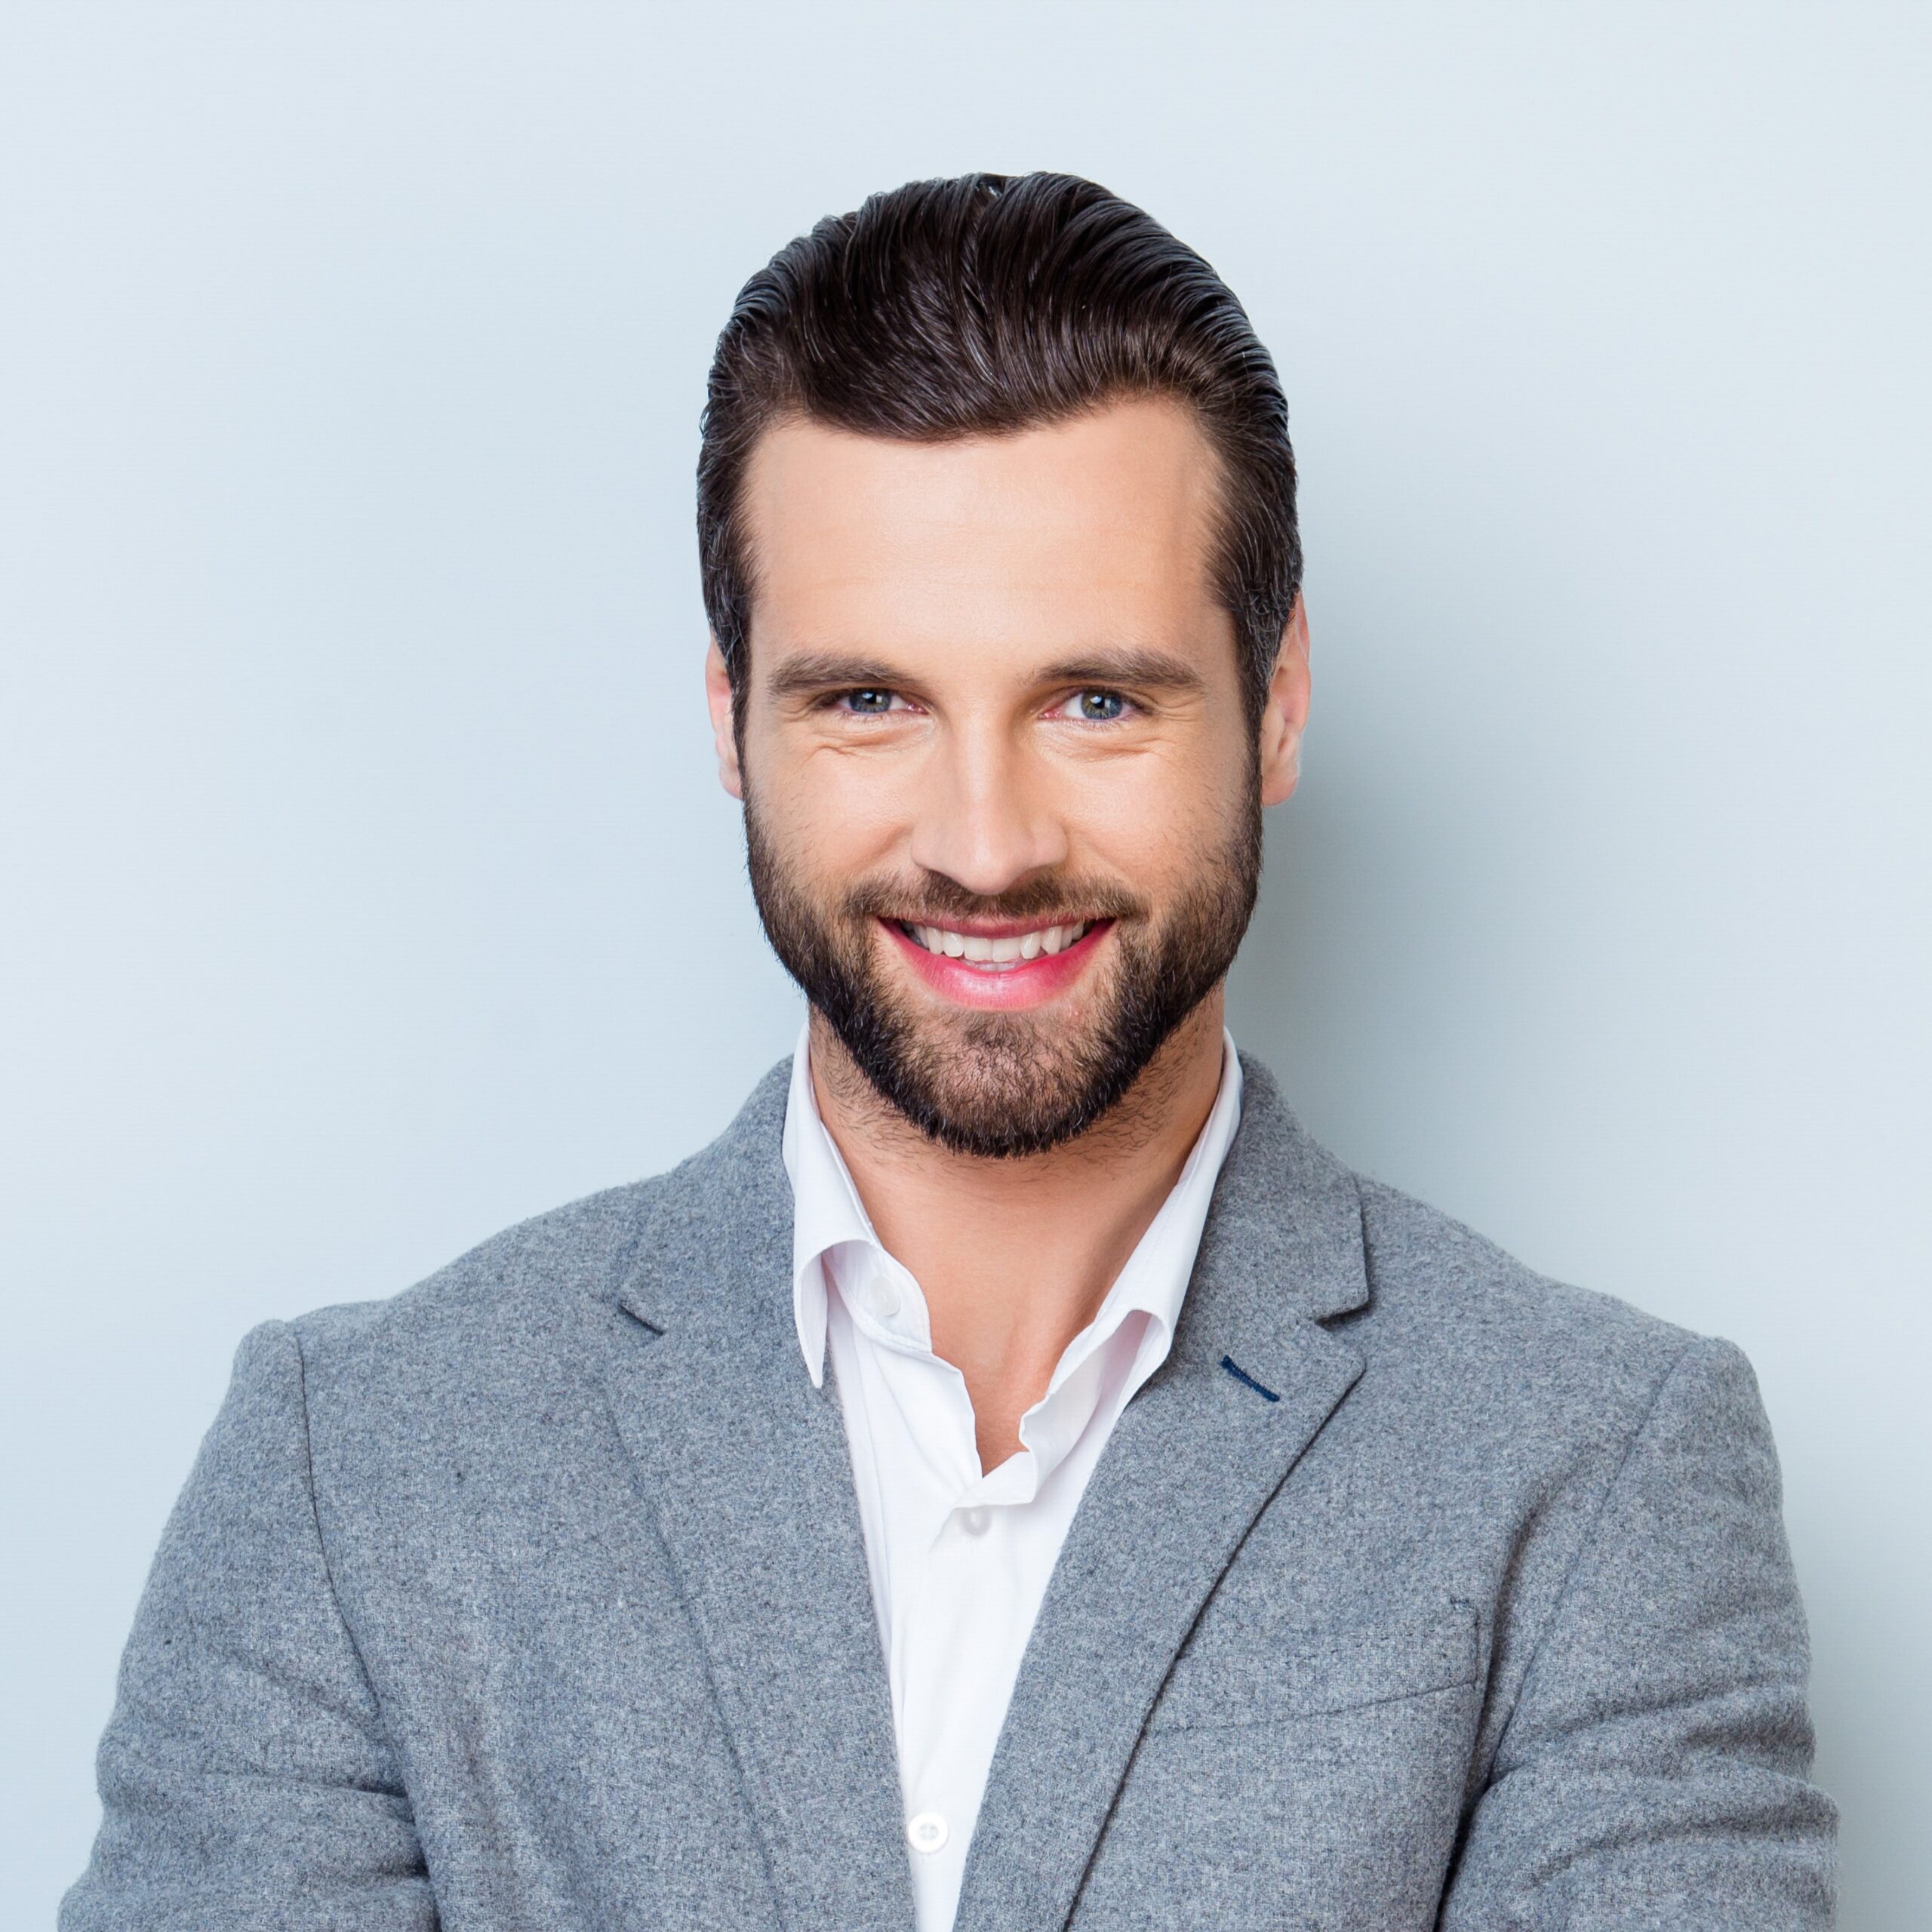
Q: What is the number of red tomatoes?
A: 0